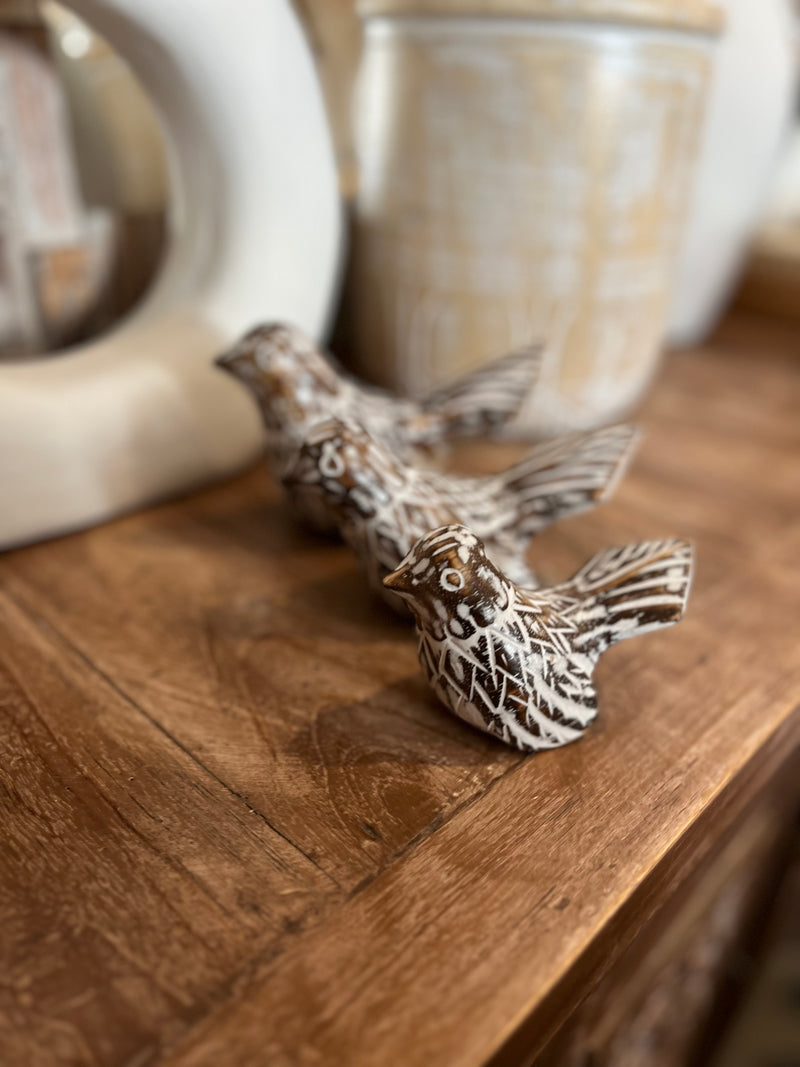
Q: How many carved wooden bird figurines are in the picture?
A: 3